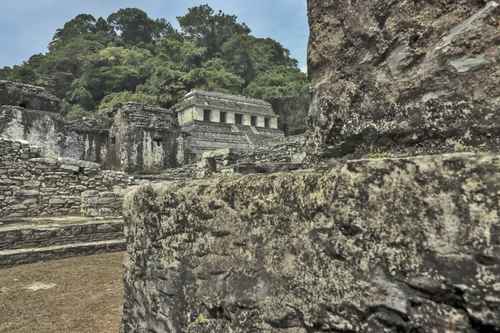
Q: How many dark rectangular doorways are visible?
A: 5